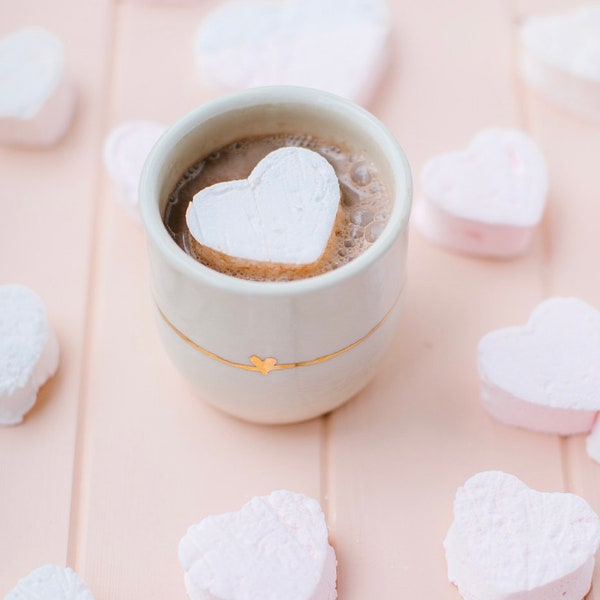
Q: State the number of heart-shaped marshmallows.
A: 12